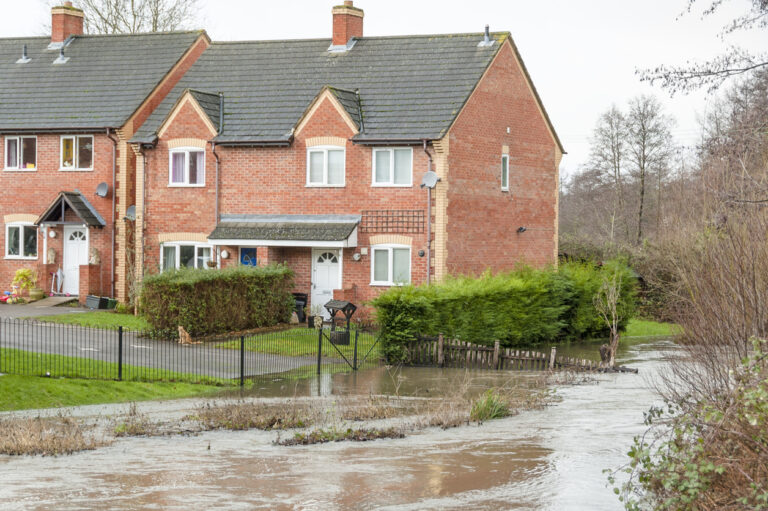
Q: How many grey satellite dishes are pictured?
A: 3